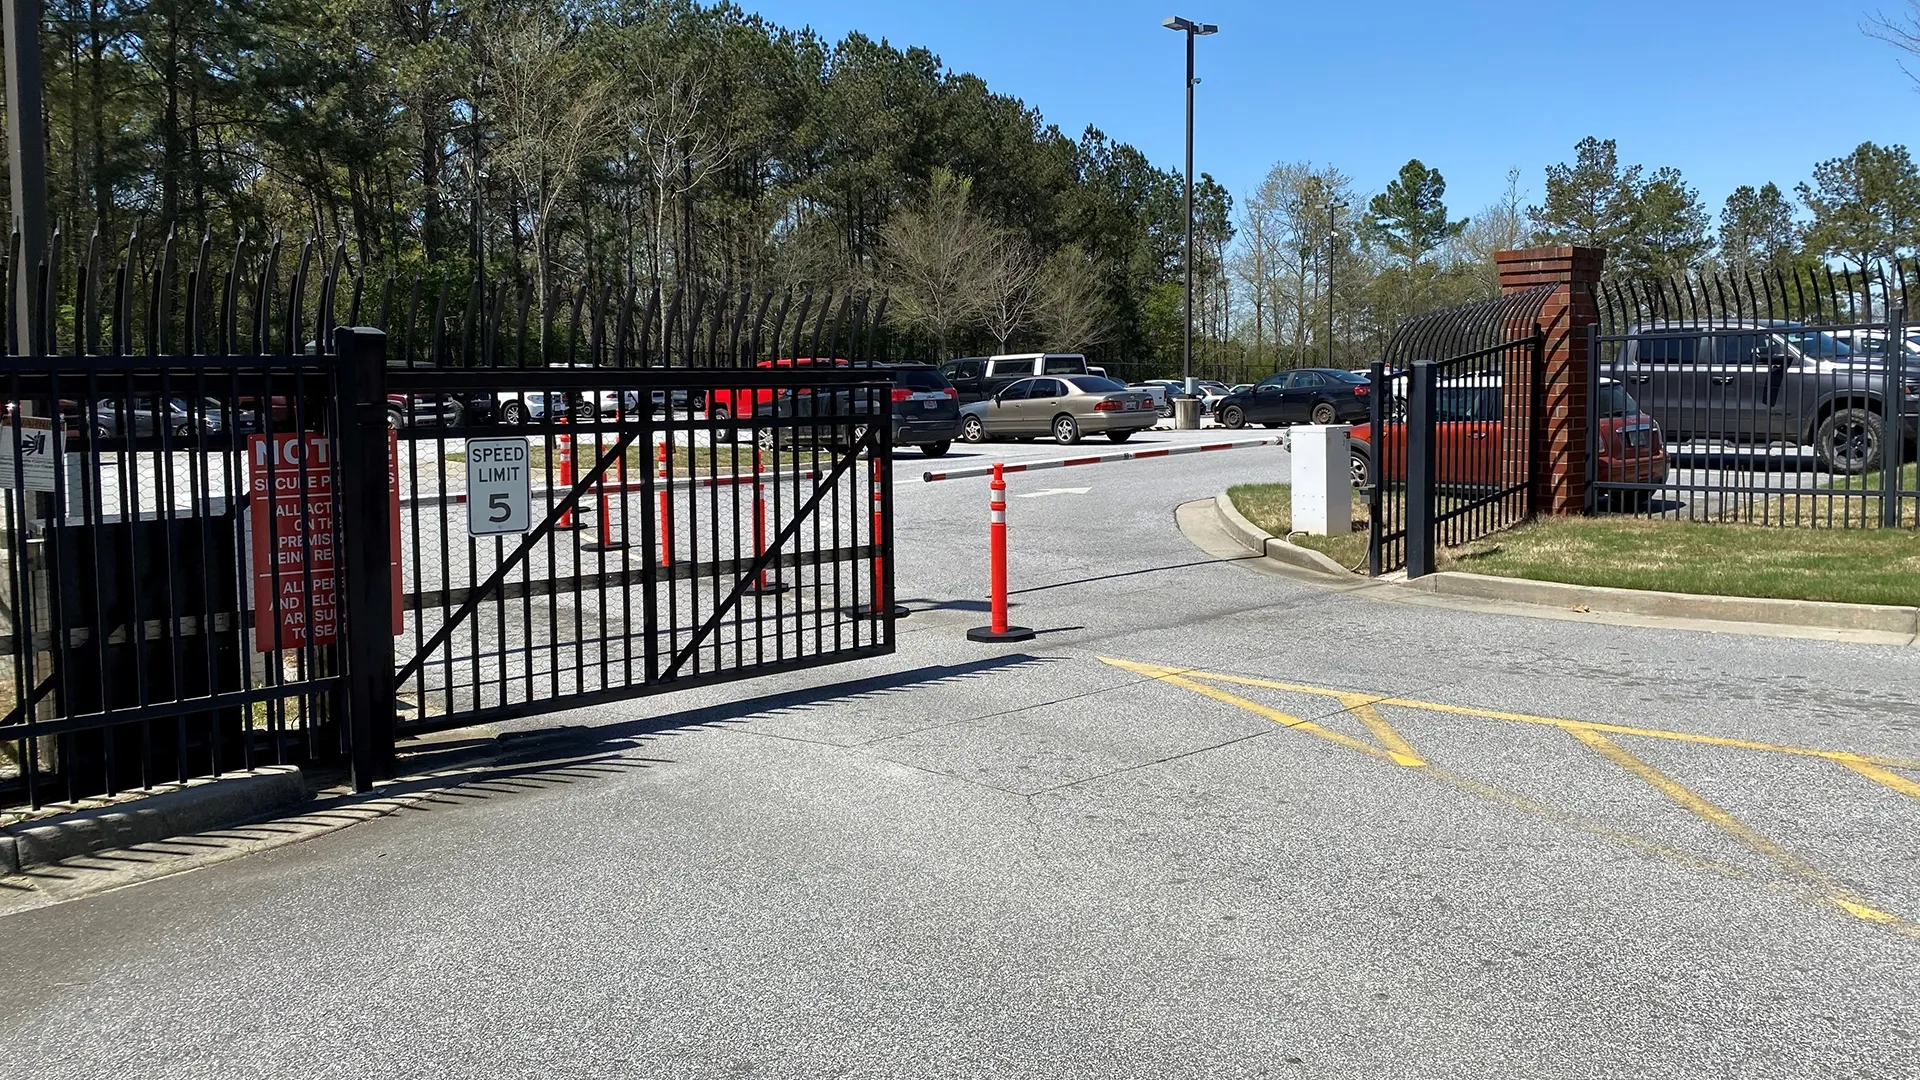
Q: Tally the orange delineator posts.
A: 7